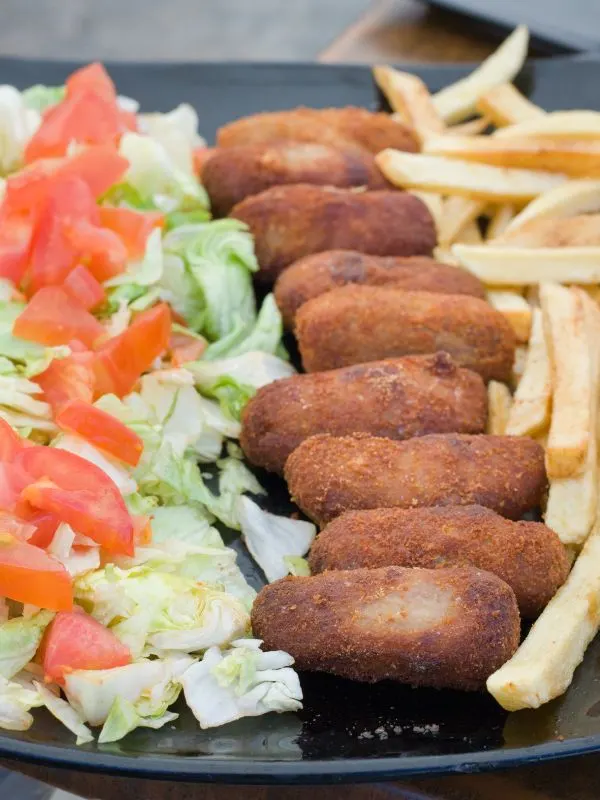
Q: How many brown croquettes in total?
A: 9